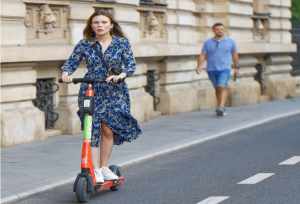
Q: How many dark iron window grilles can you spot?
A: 3